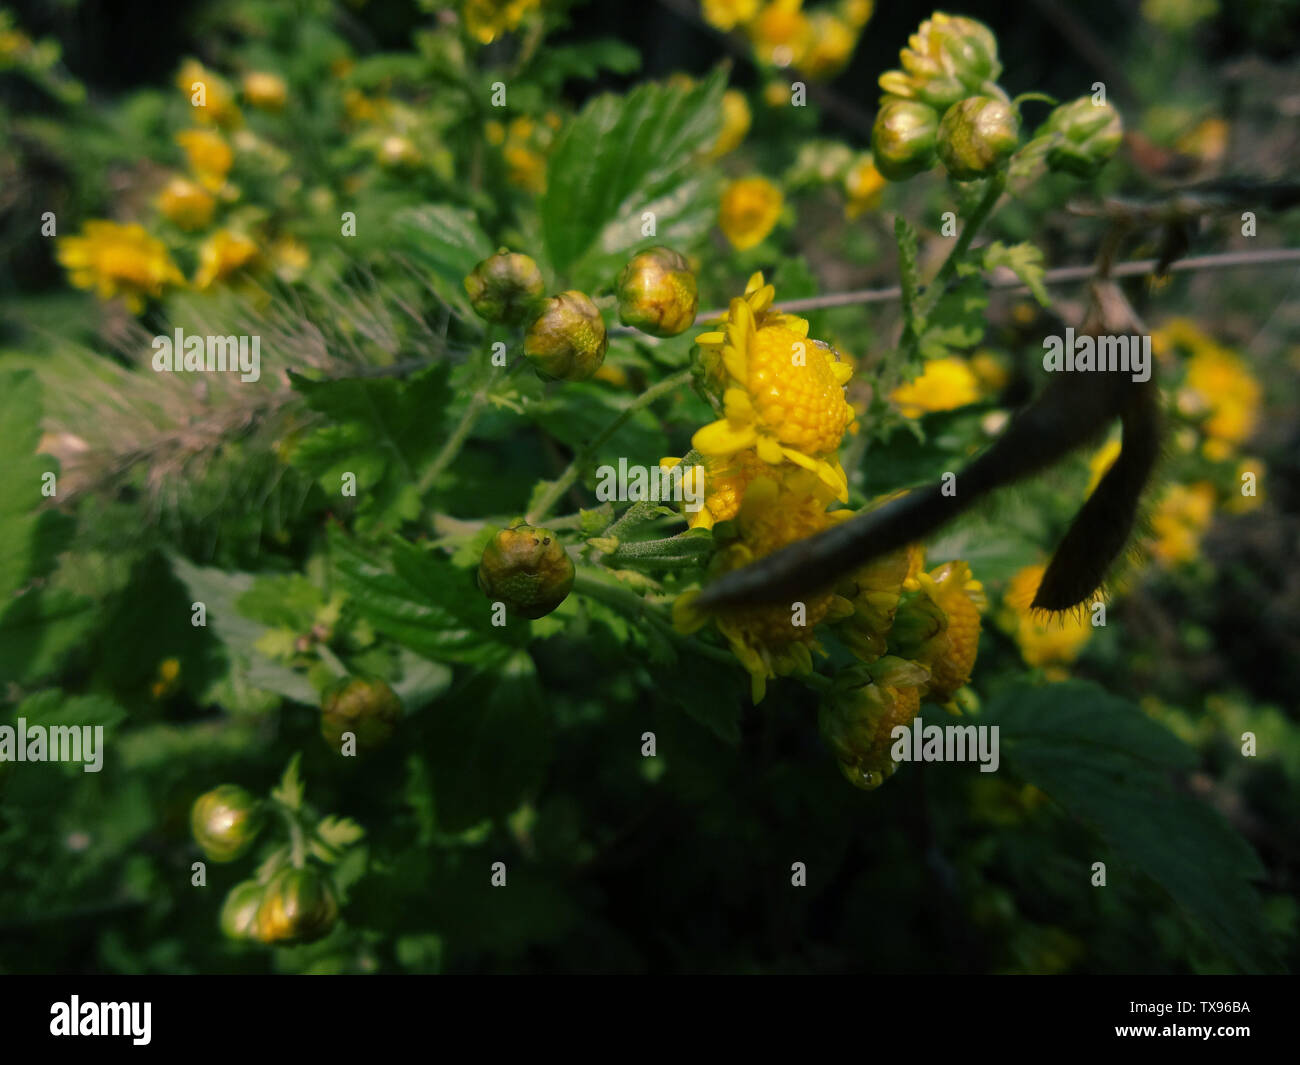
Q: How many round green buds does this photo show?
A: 11